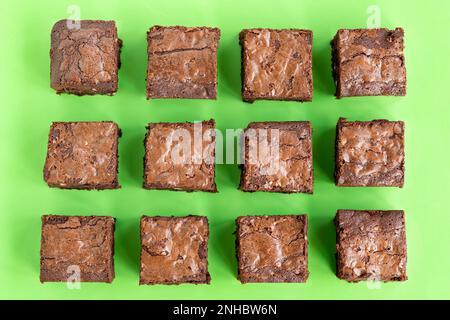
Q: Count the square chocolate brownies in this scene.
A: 12